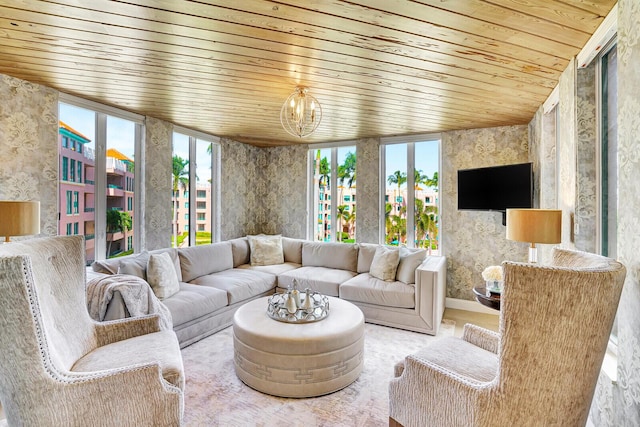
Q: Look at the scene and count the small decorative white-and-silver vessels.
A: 3